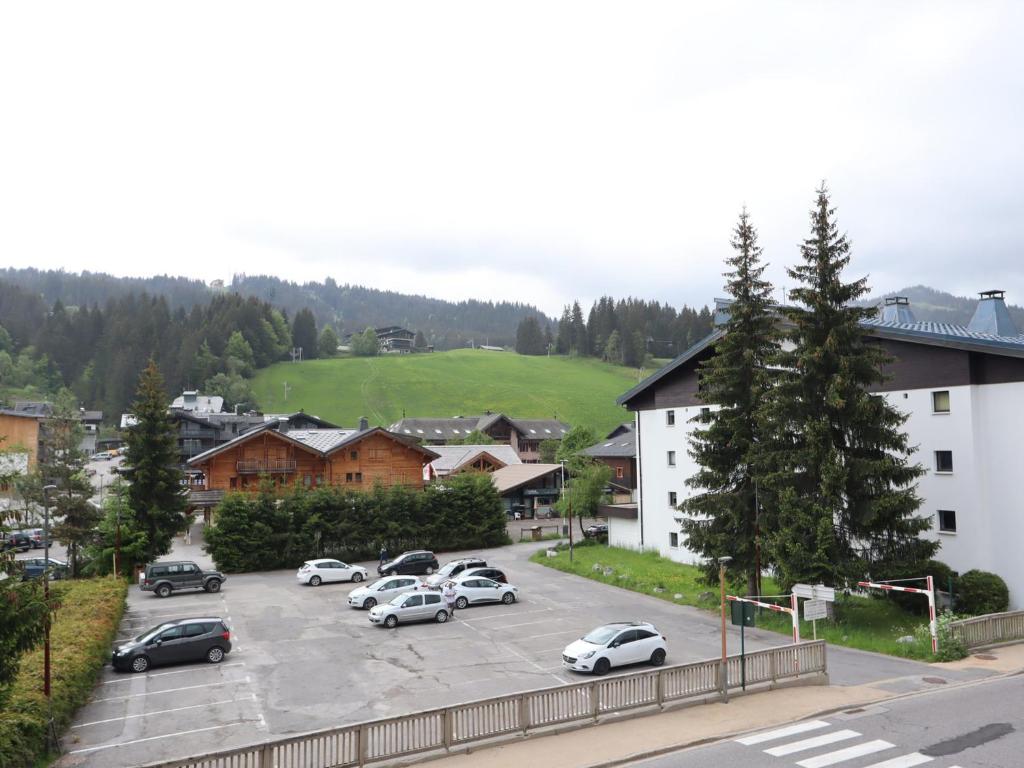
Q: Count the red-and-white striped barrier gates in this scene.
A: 2